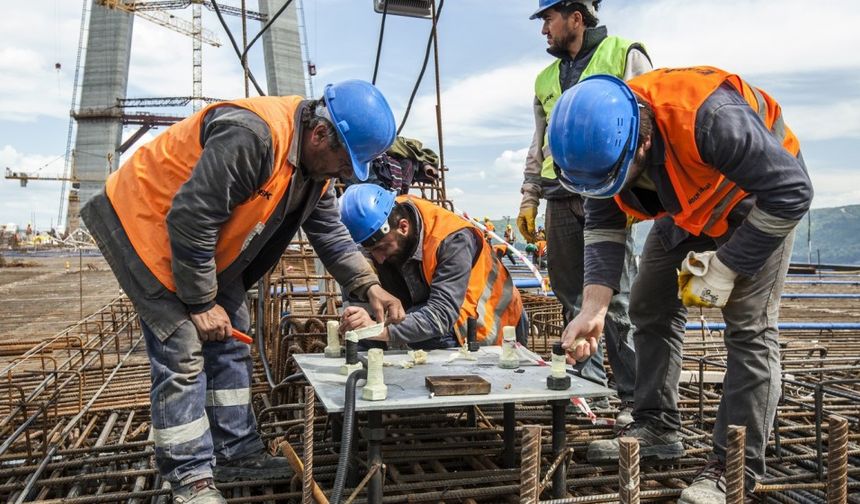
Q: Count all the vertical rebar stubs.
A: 5